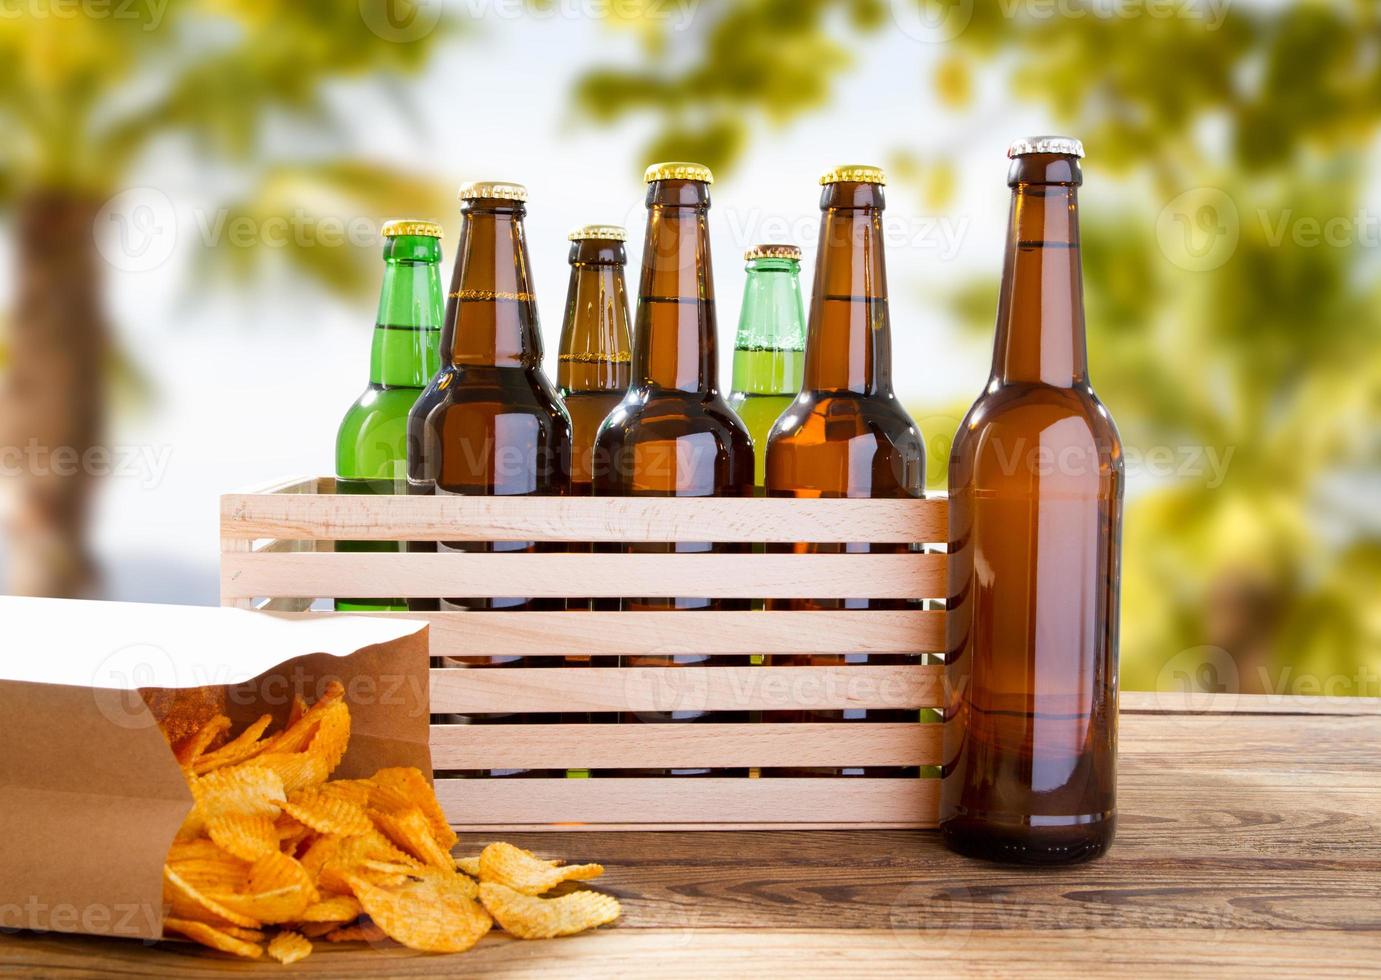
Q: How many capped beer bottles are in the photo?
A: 7